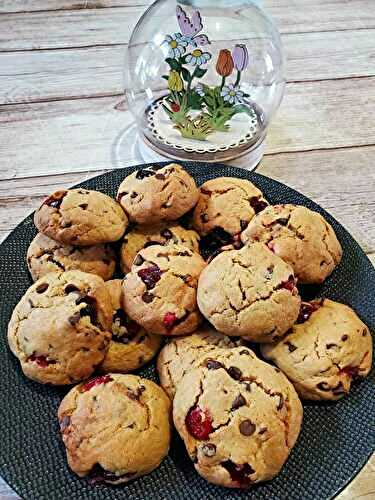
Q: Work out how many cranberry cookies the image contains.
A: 14